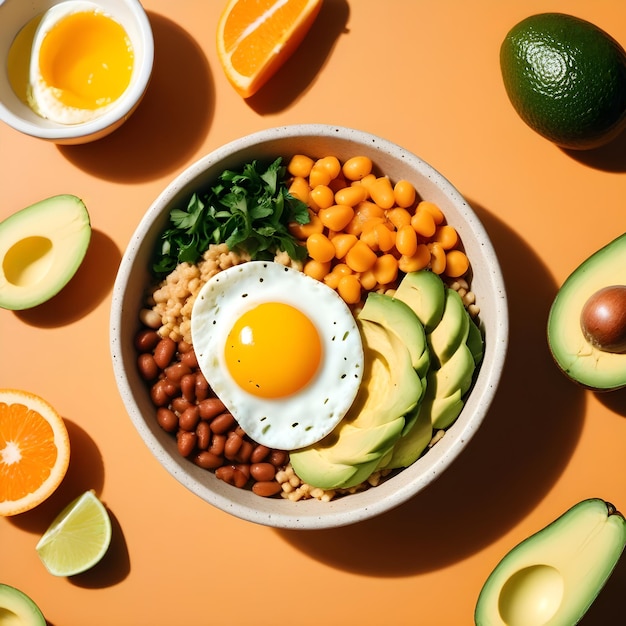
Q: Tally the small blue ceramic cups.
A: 0